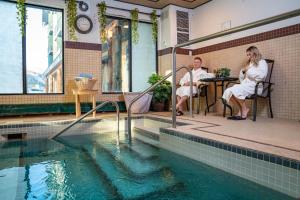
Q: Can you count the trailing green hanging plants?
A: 5